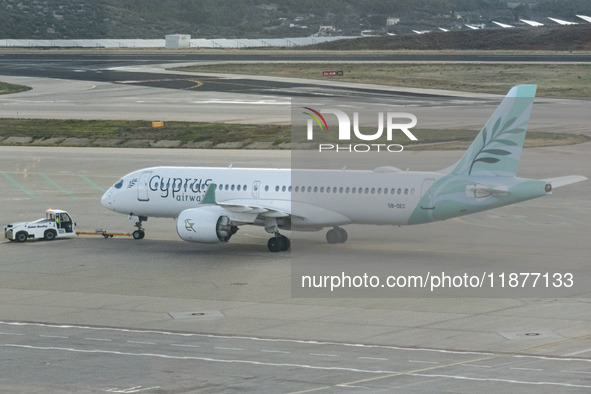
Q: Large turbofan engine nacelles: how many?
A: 1